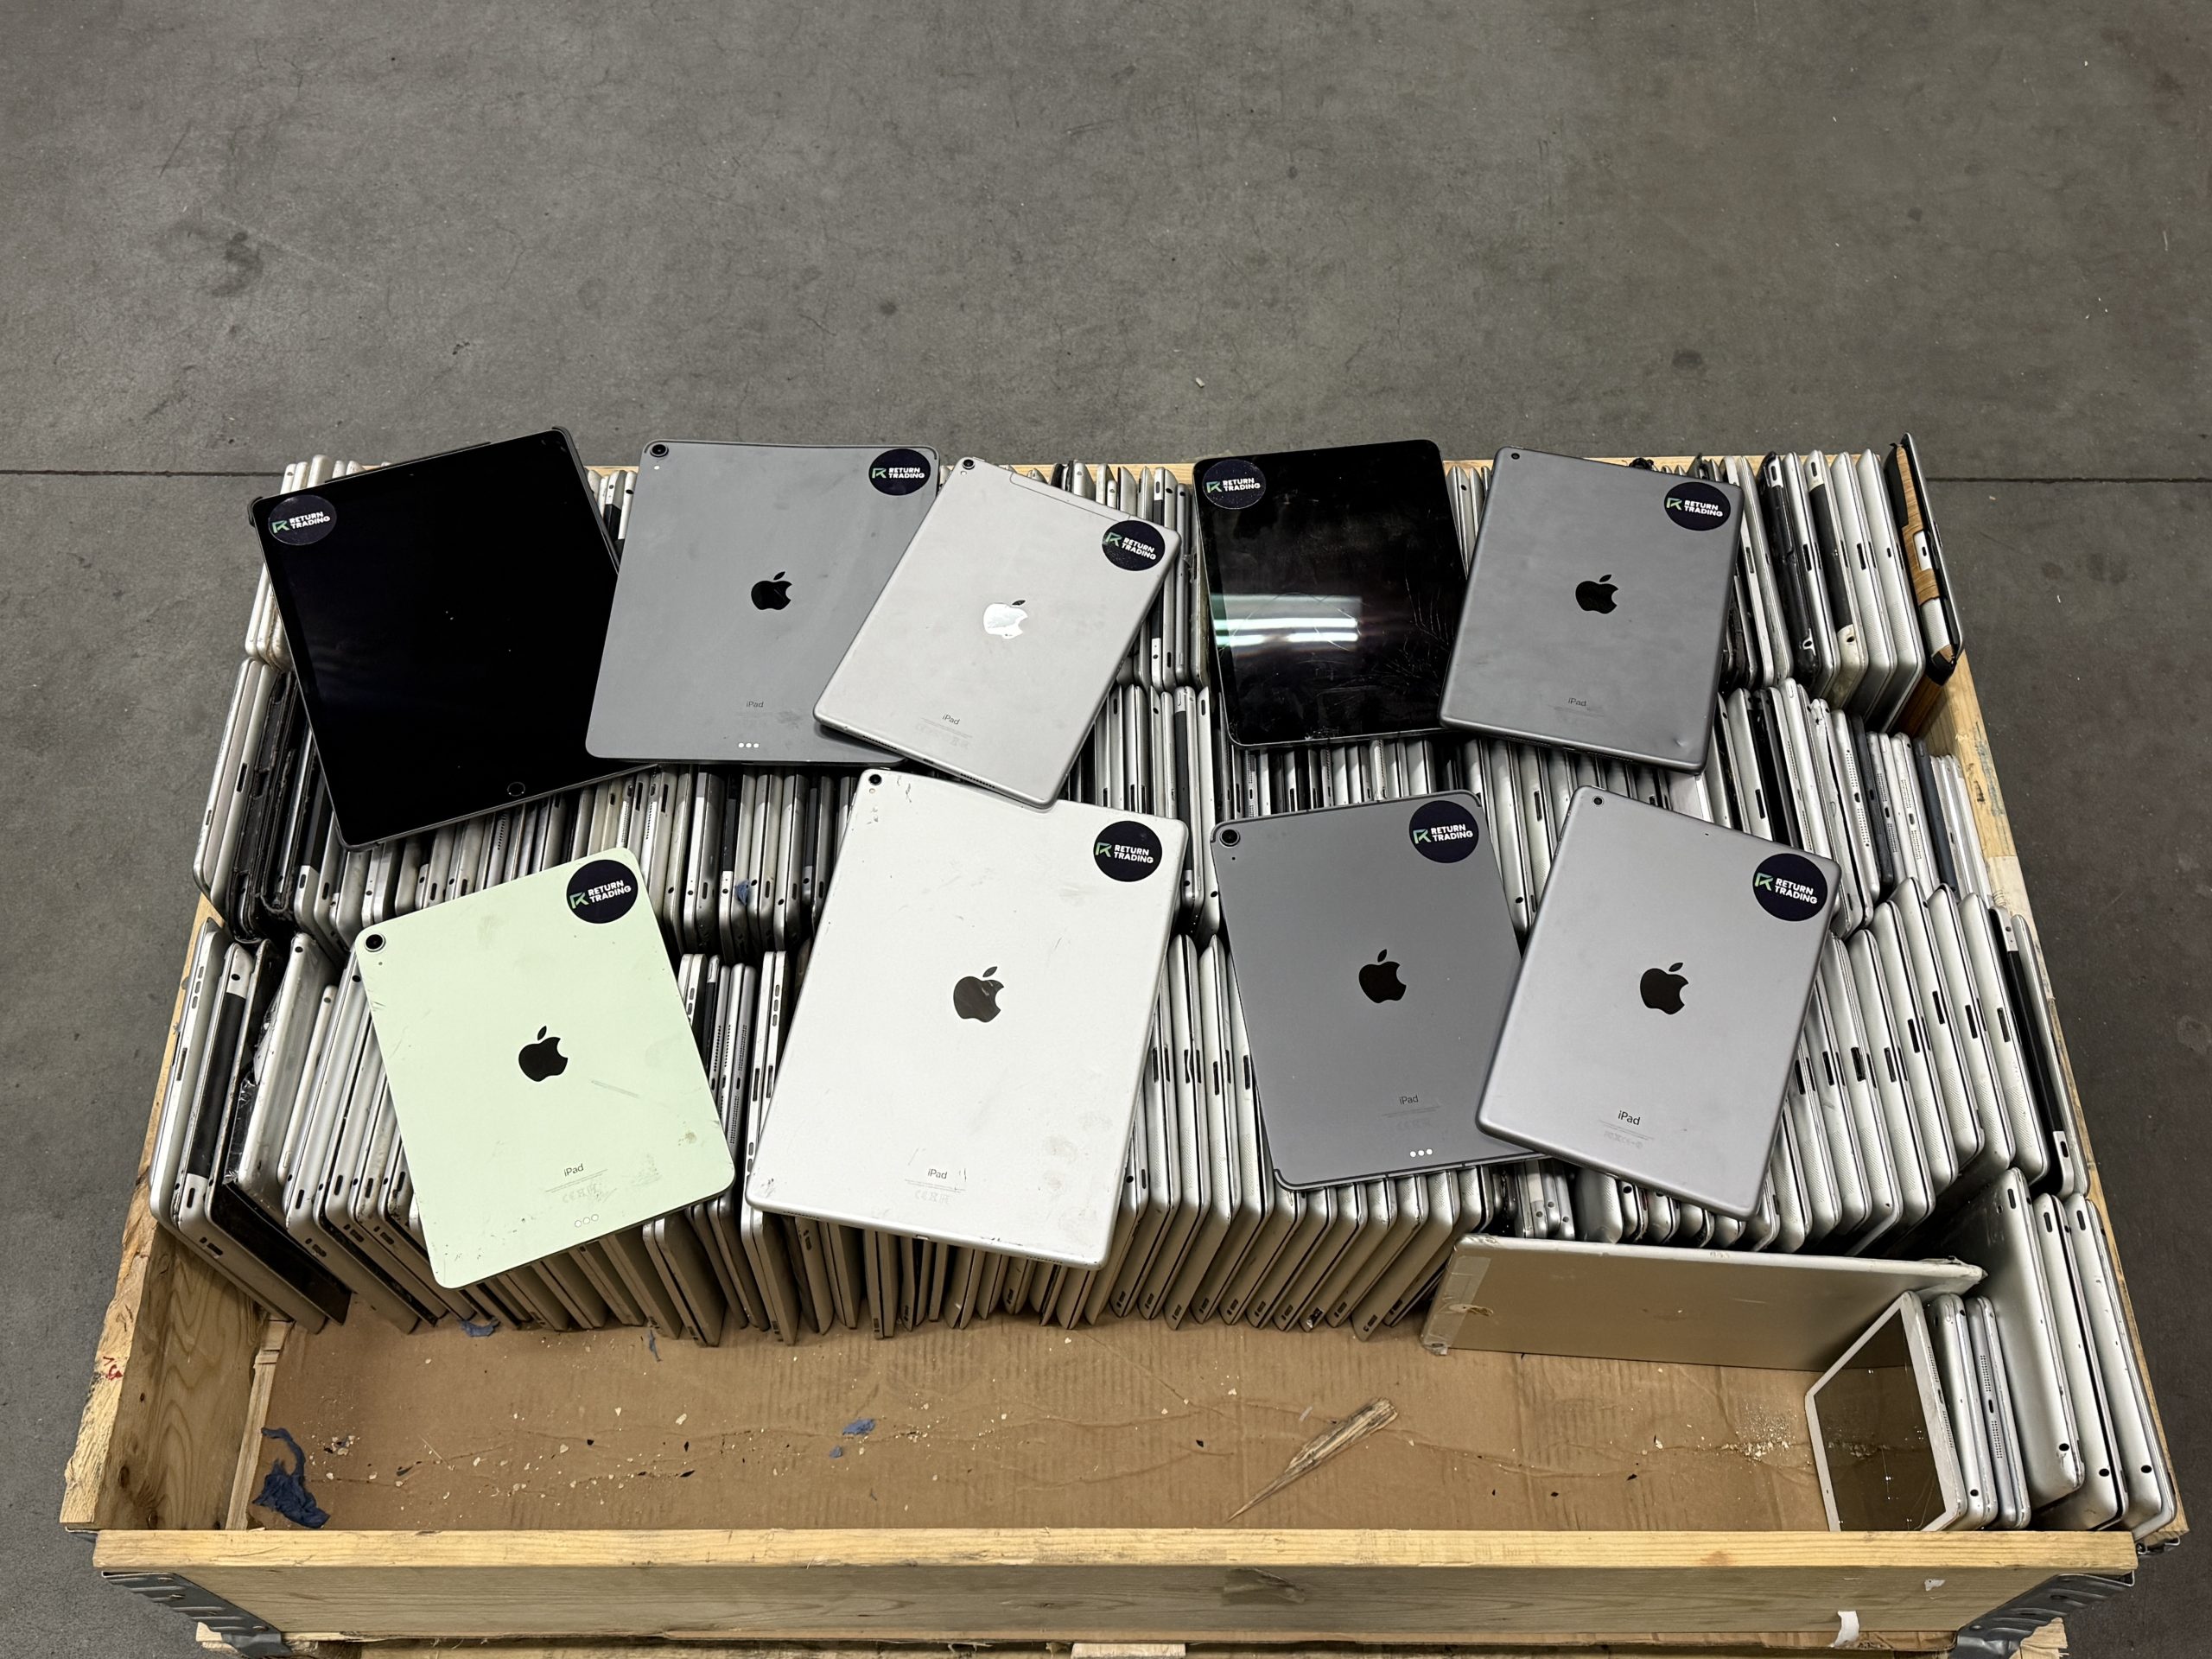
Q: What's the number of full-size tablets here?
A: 9